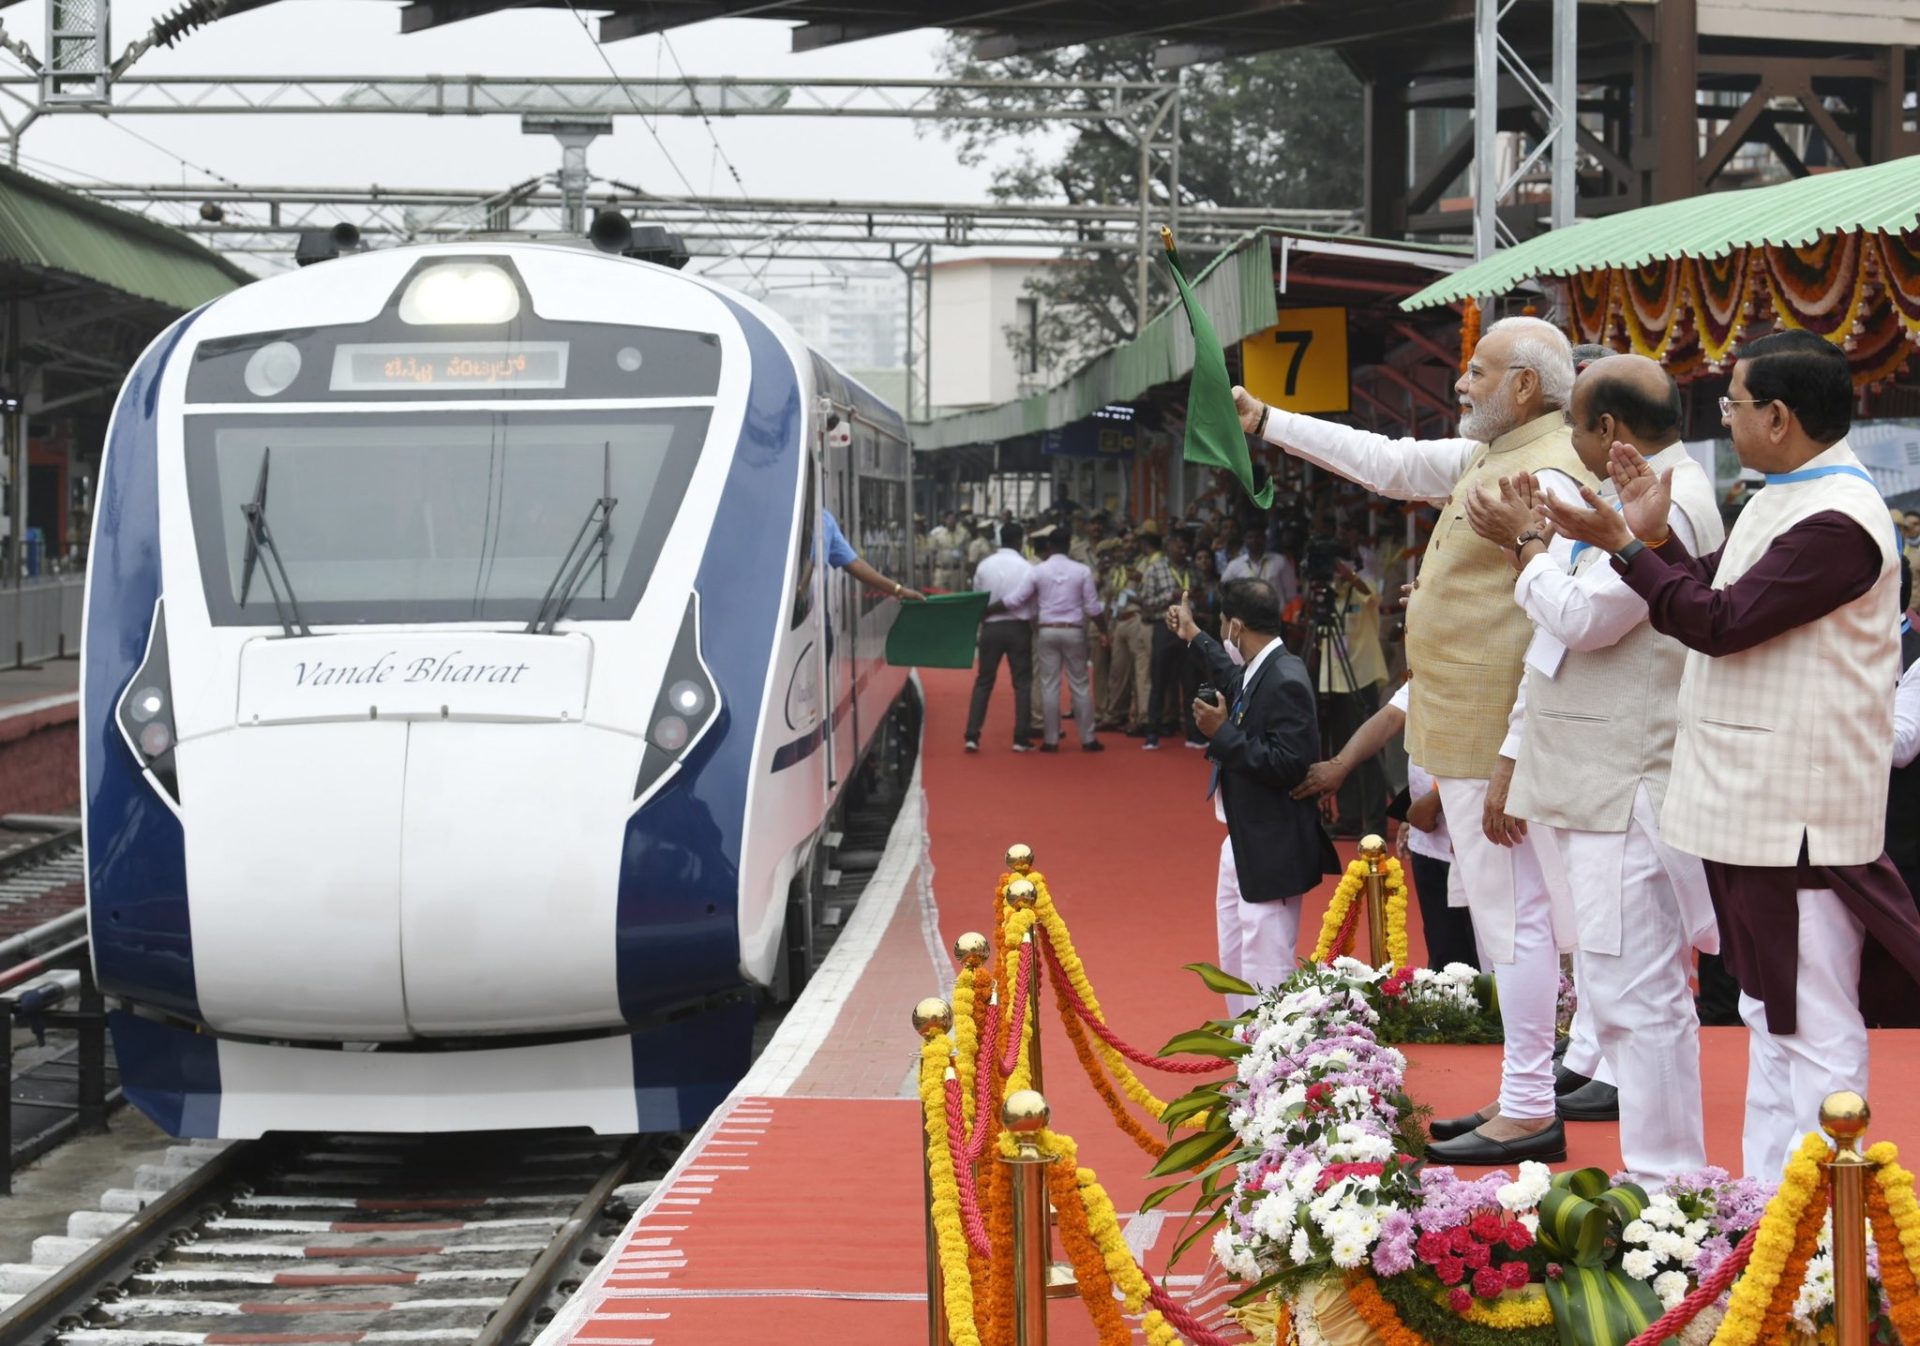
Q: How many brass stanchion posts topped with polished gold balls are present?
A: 7